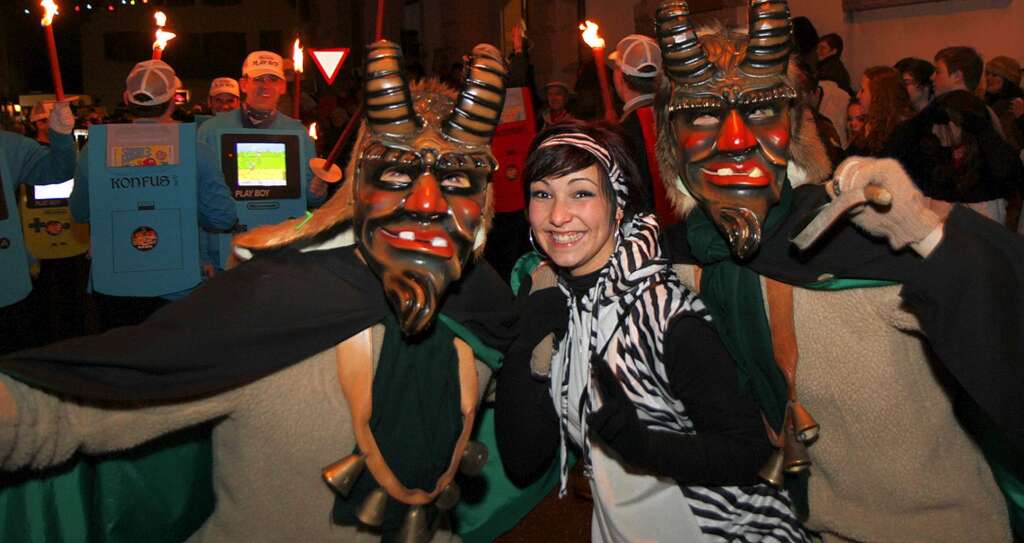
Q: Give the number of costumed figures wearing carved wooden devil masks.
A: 2